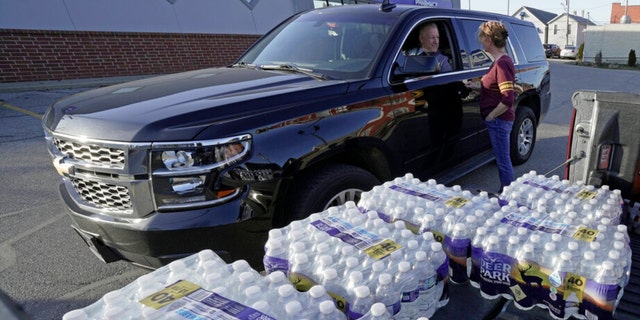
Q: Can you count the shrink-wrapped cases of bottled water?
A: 5